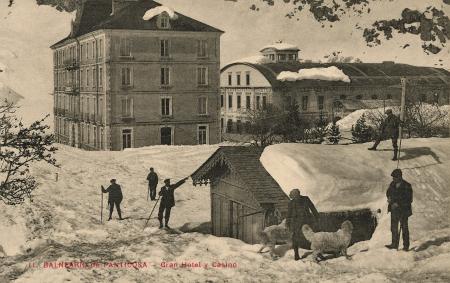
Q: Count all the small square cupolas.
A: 1